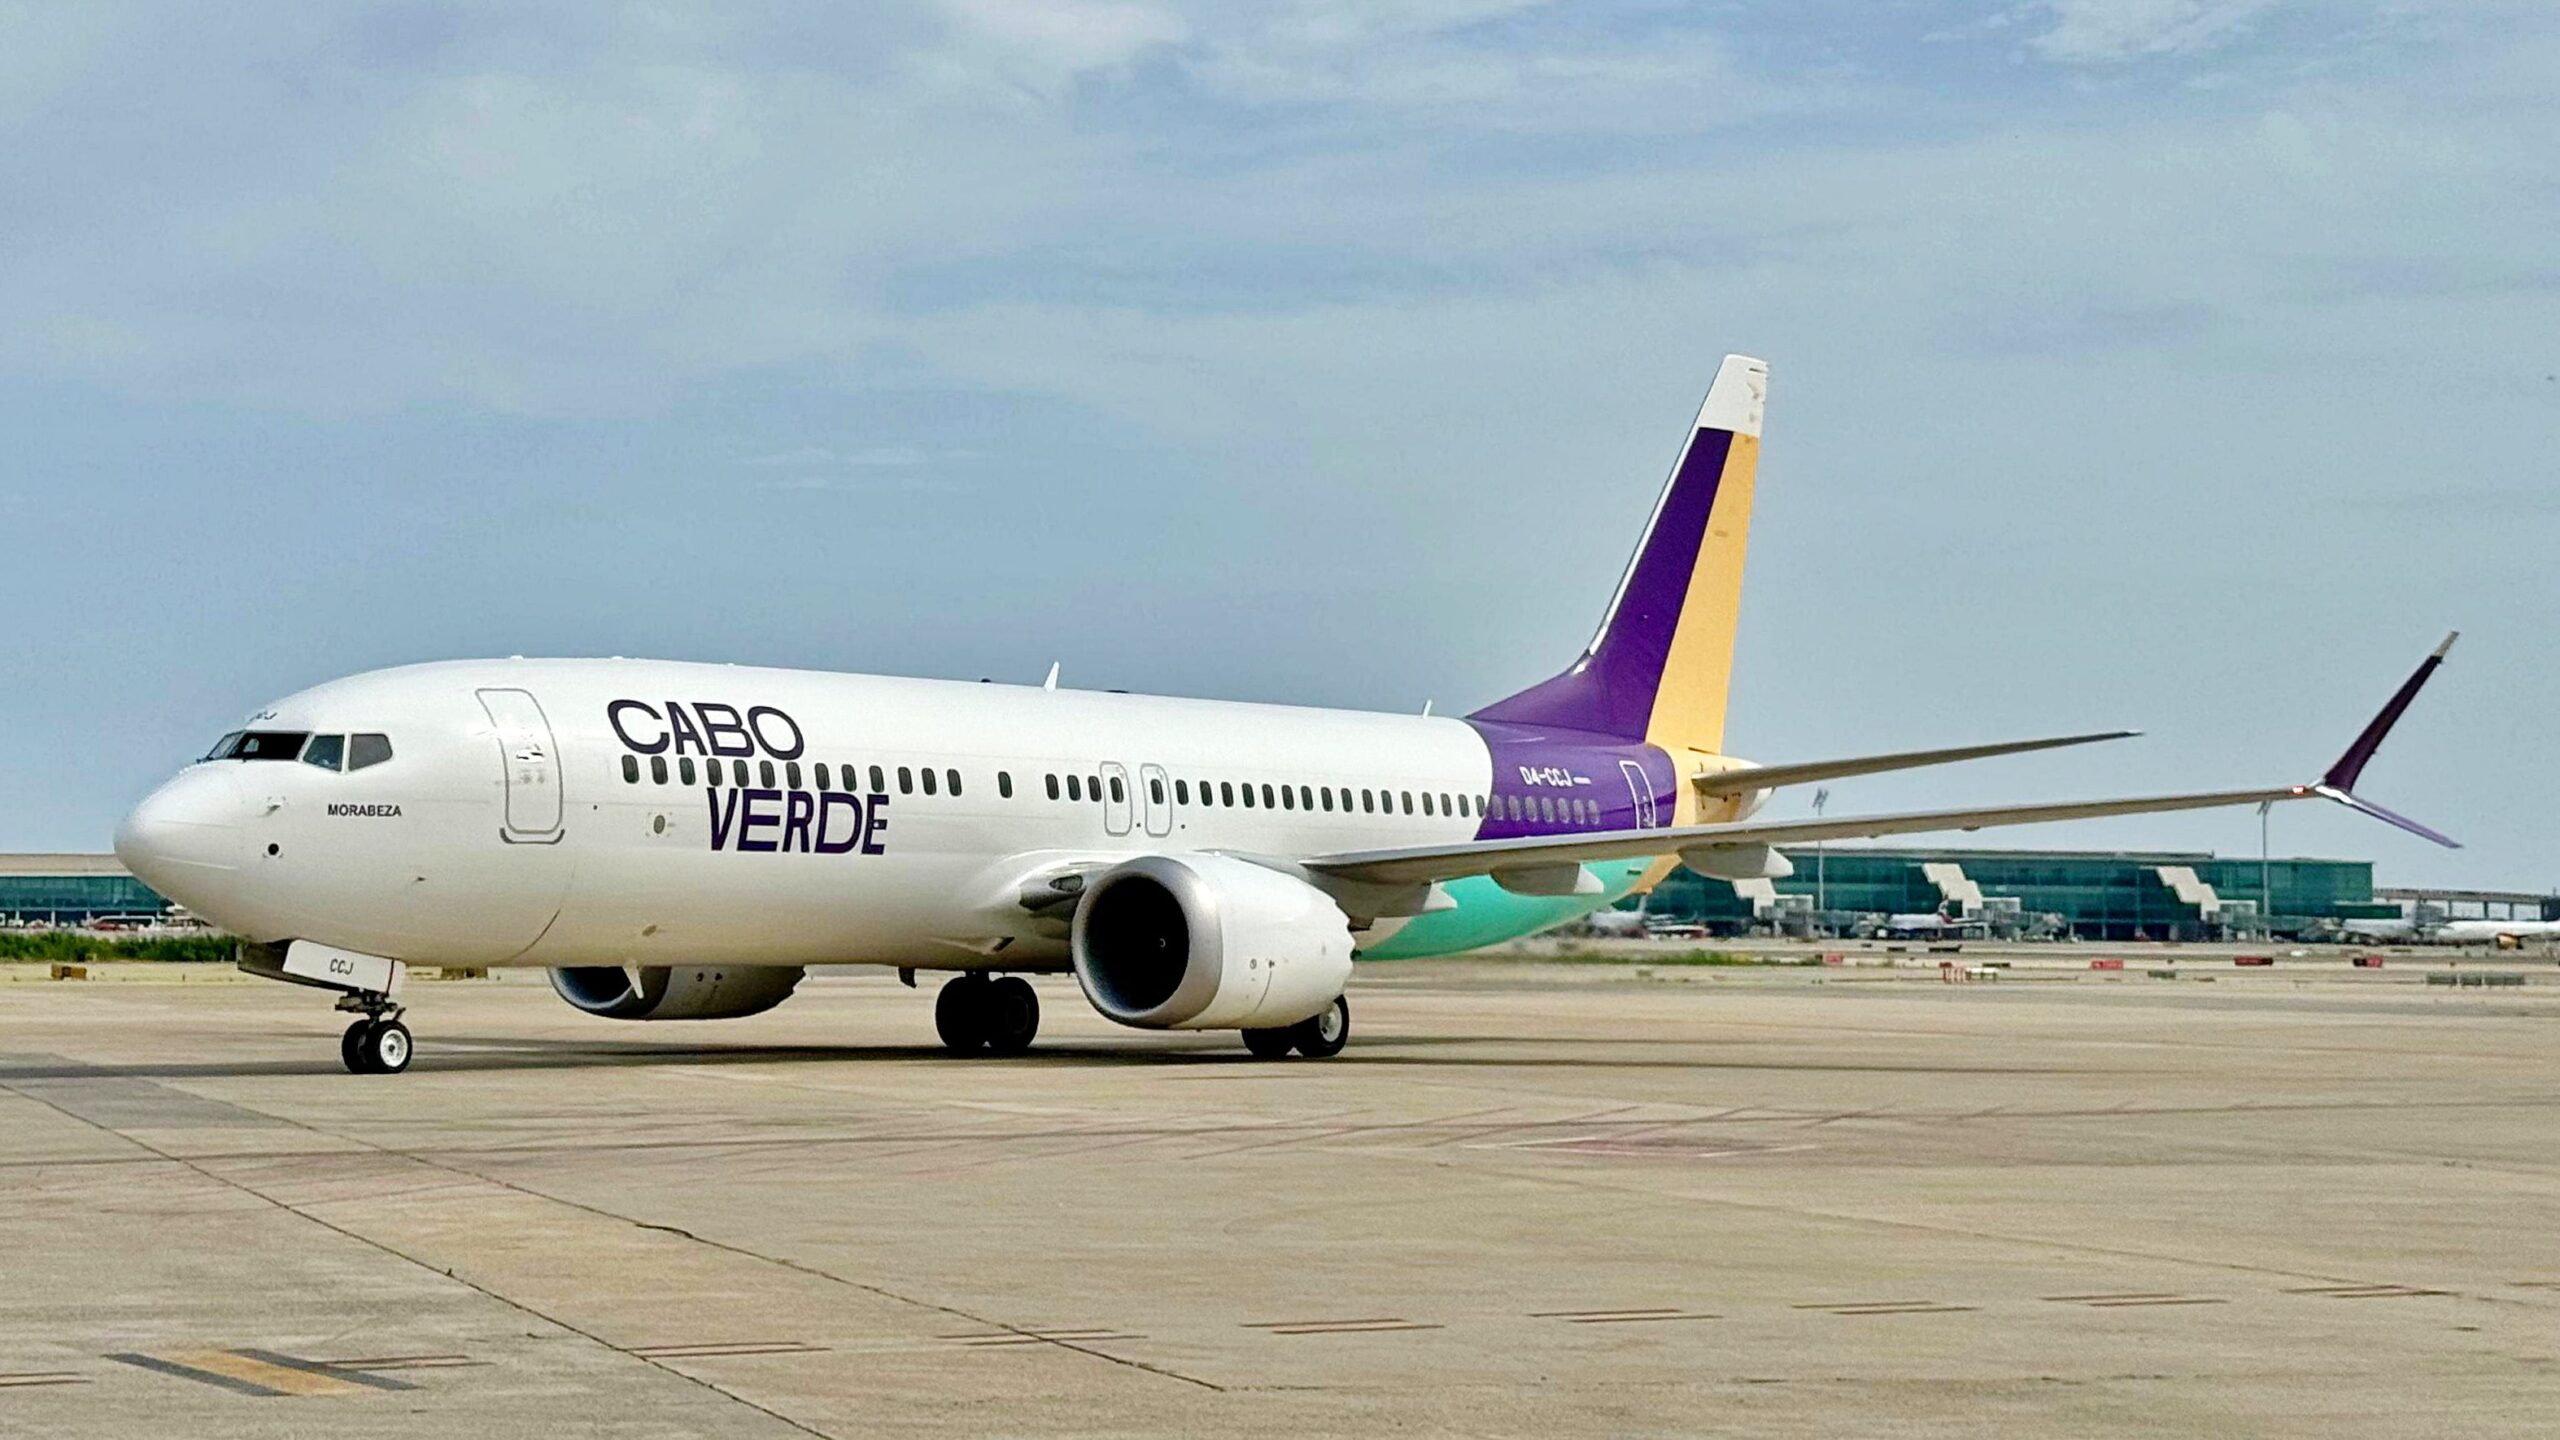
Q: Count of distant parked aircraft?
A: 4